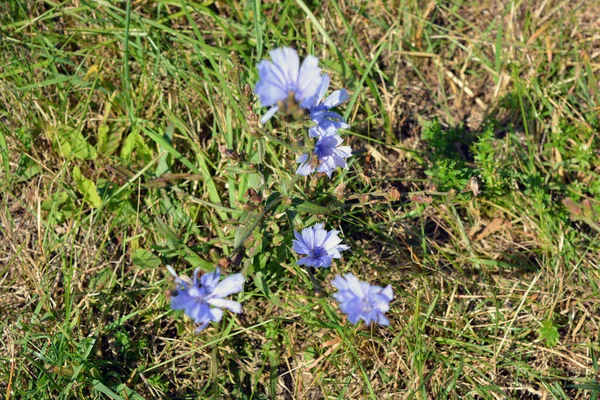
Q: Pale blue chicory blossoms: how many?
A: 6